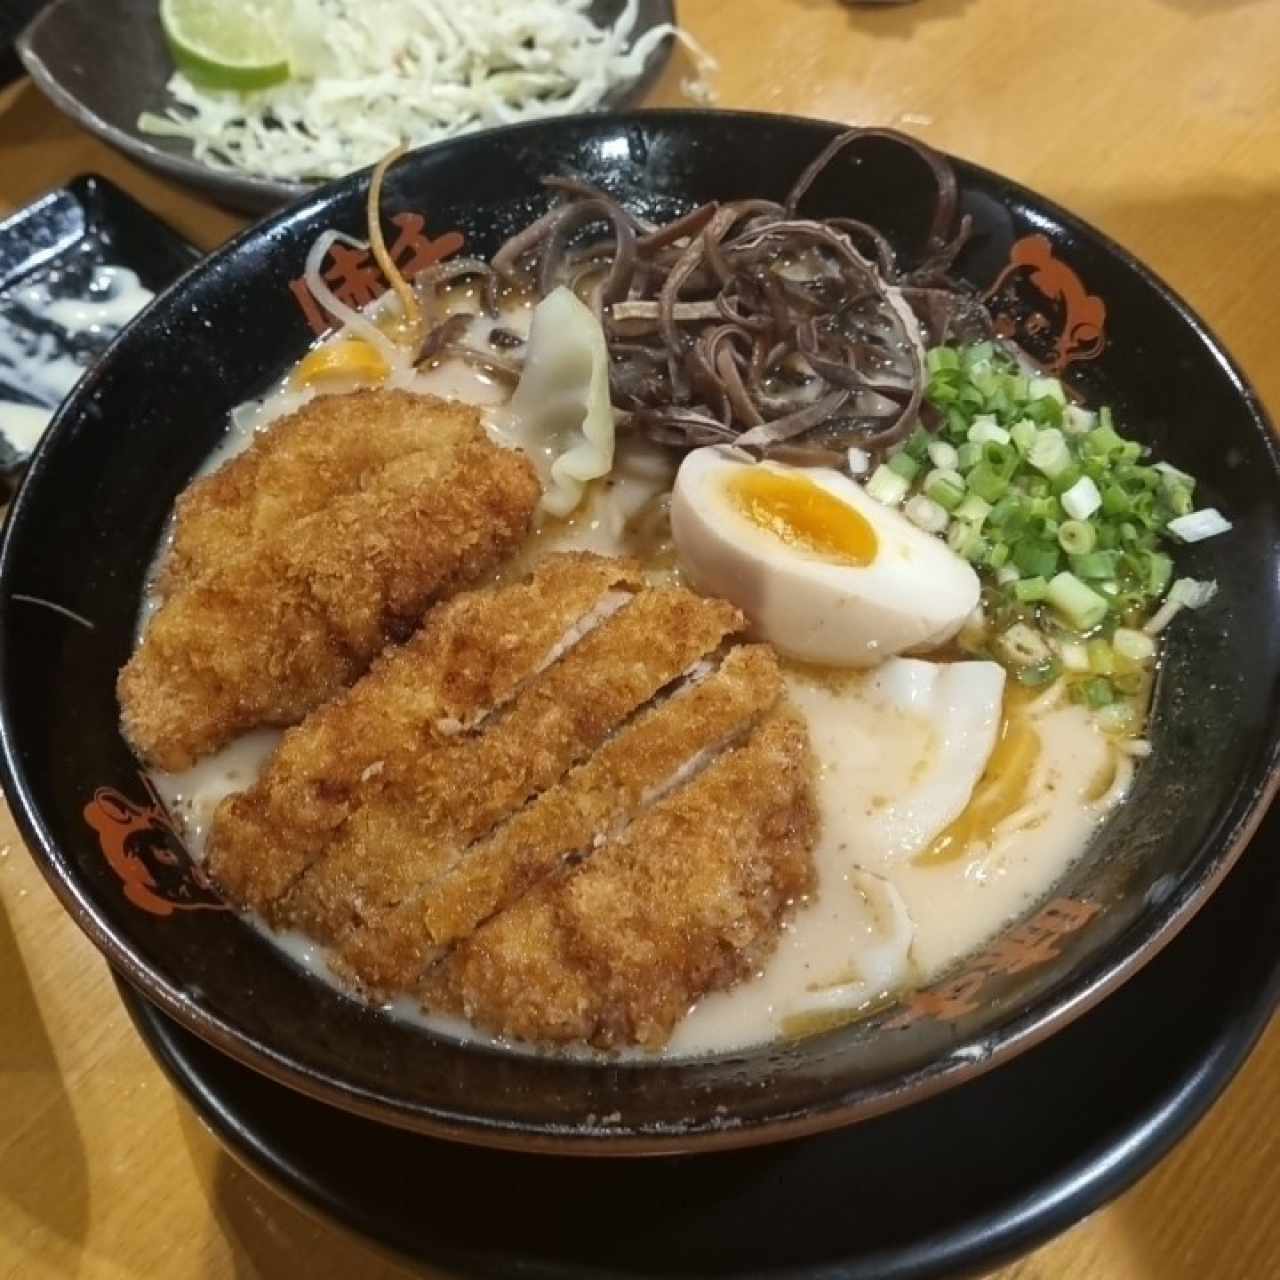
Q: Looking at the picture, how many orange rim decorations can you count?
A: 4